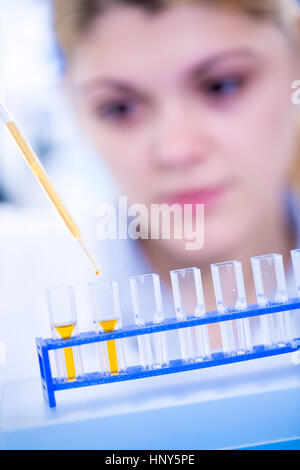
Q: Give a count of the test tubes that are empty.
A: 5